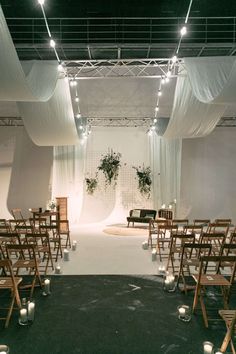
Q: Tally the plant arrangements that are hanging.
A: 3